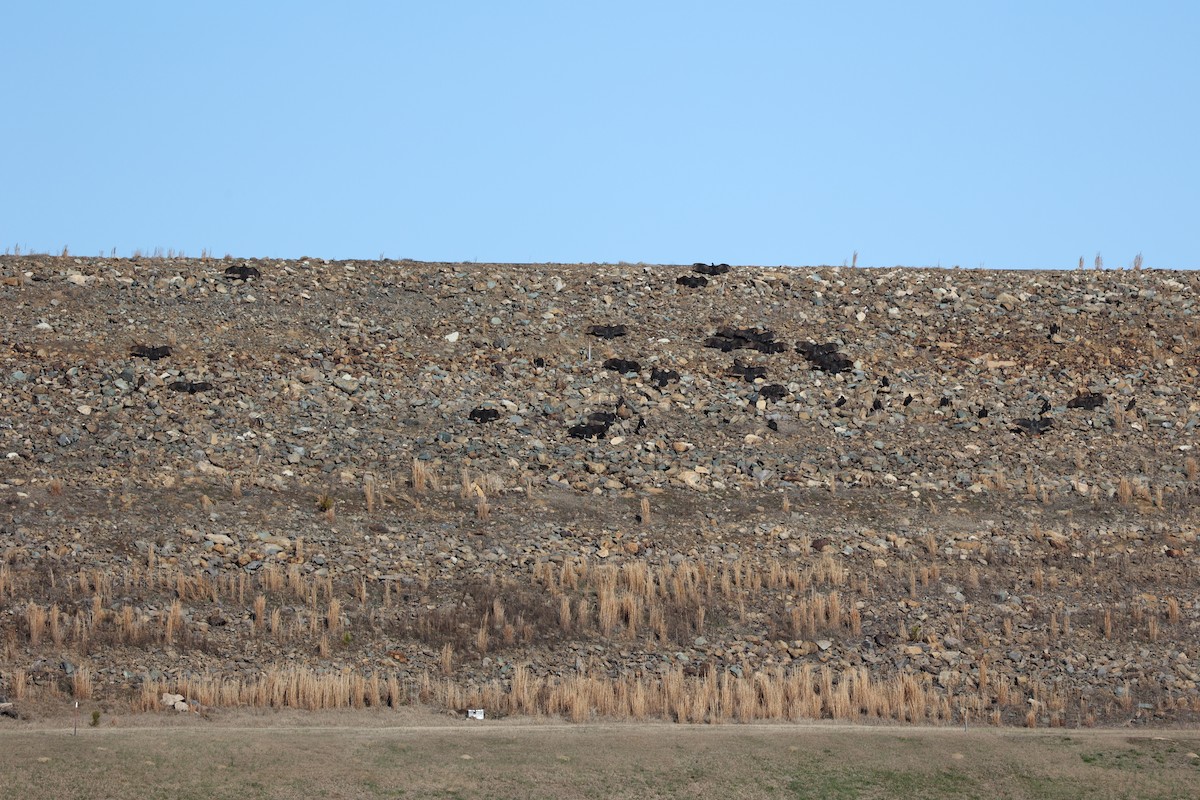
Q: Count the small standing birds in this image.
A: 13